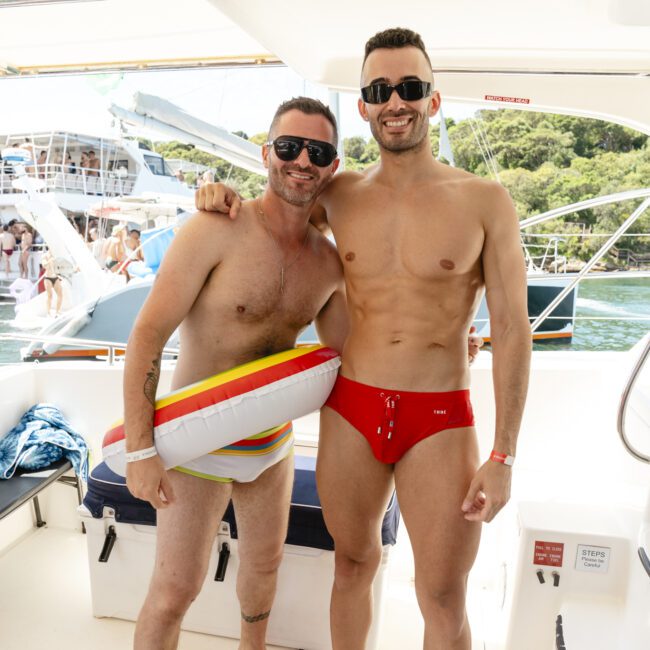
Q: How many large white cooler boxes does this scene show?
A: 1